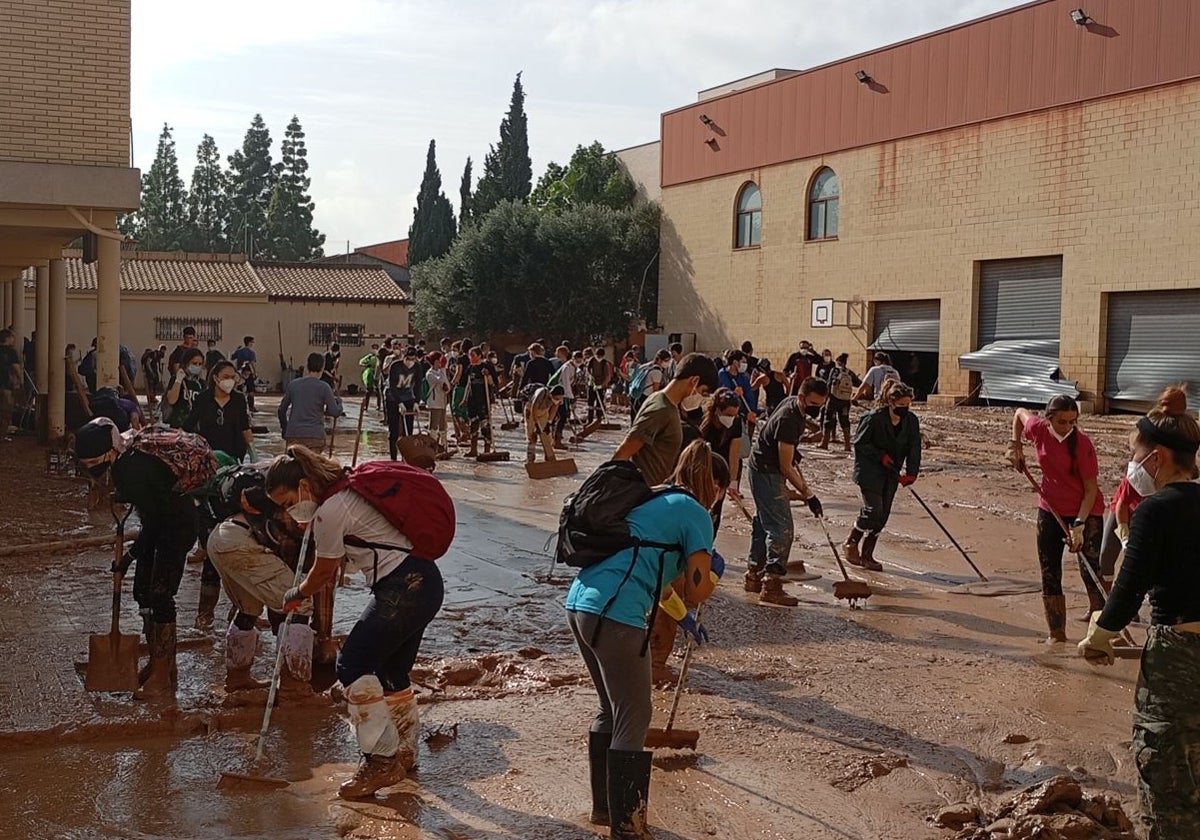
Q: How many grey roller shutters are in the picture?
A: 3